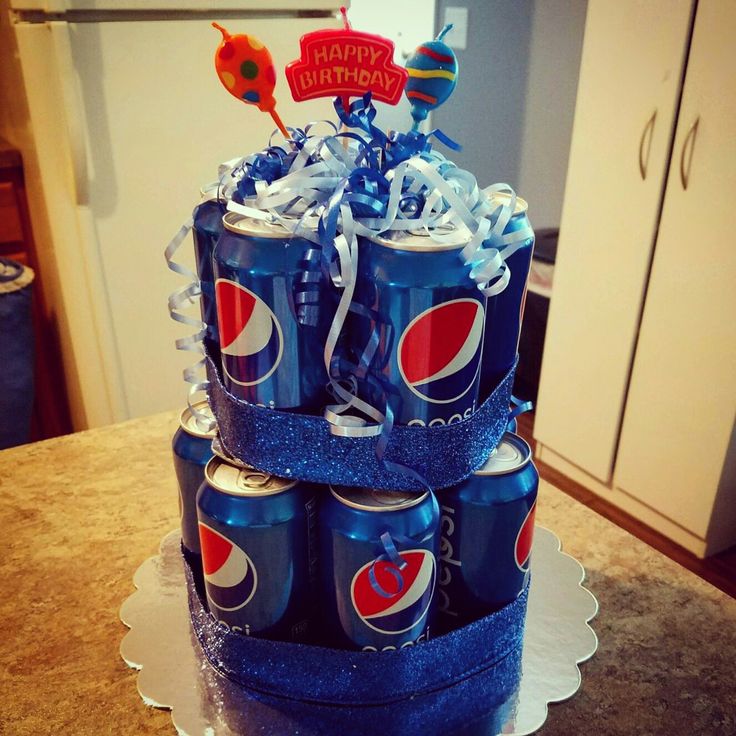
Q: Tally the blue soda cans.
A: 8